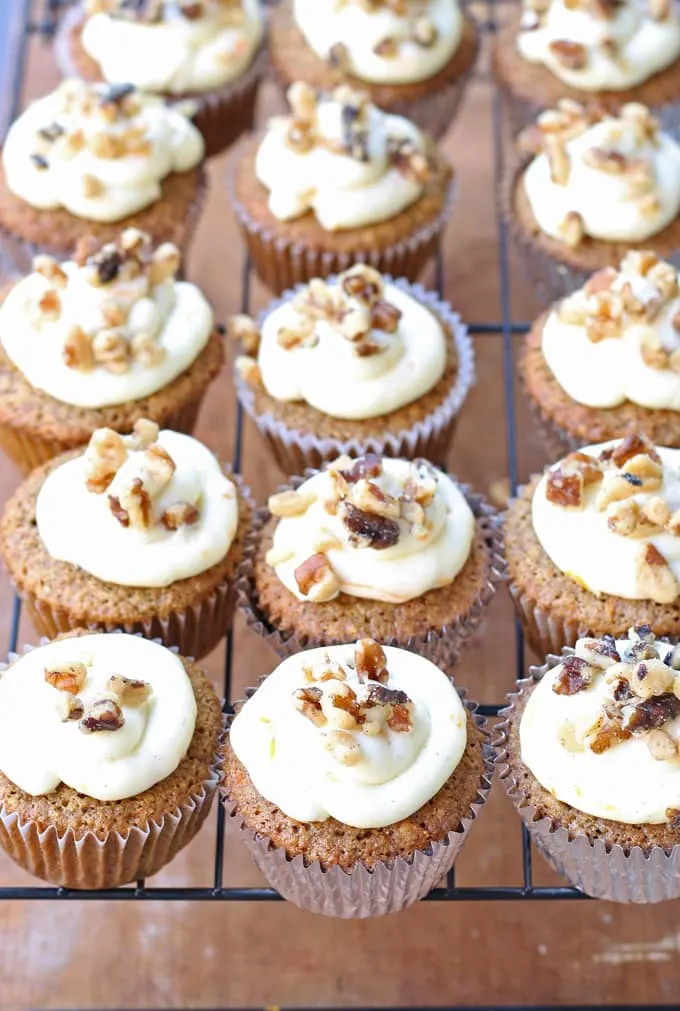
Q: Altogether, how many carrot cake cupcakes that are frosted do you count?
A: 15